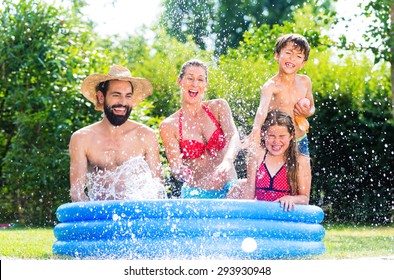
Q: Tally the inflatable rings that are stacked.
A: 3